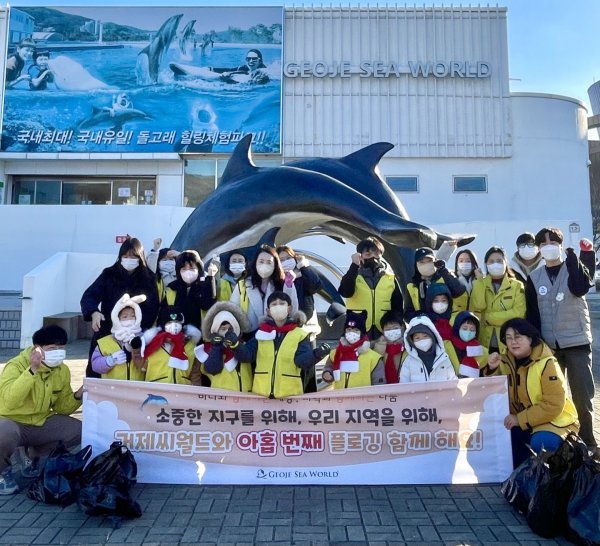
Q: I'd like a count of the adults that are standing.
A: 12